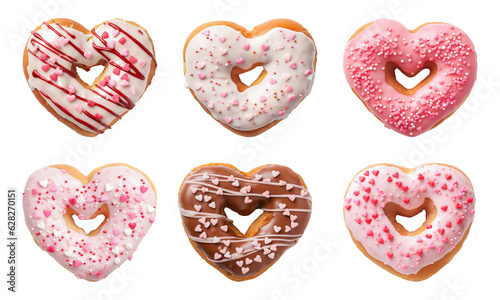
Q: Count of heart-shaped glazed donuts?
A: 6